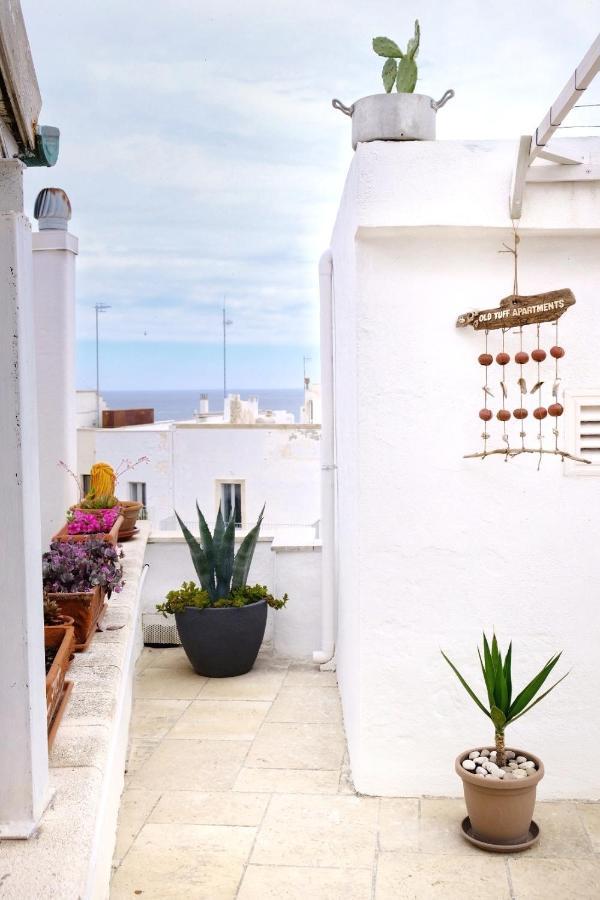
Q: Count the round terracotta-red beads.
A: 10